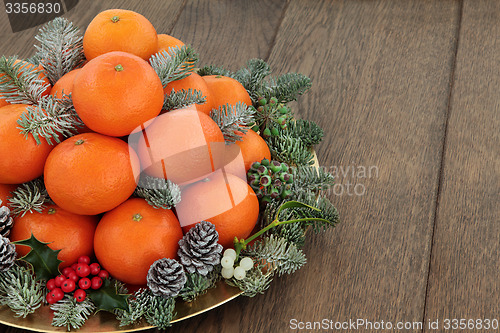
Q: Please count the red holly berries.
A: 15